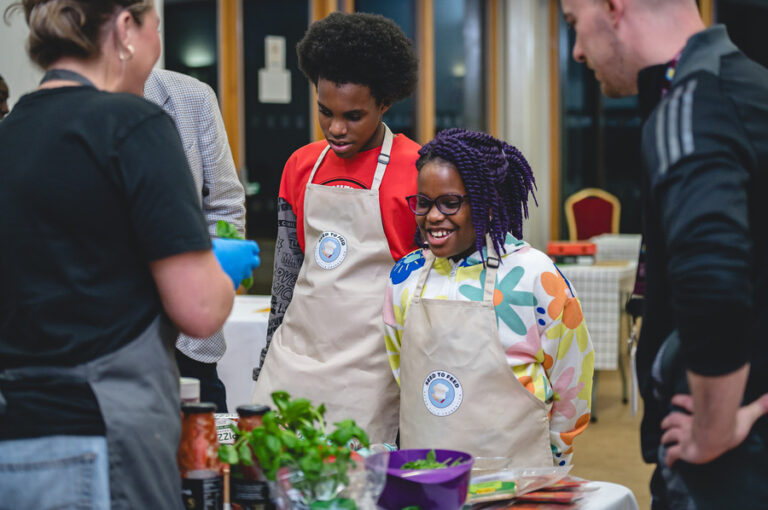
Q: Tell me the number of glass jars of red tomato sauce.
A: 2